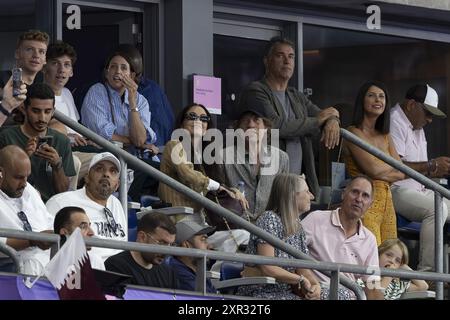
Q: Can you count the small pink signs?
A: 1